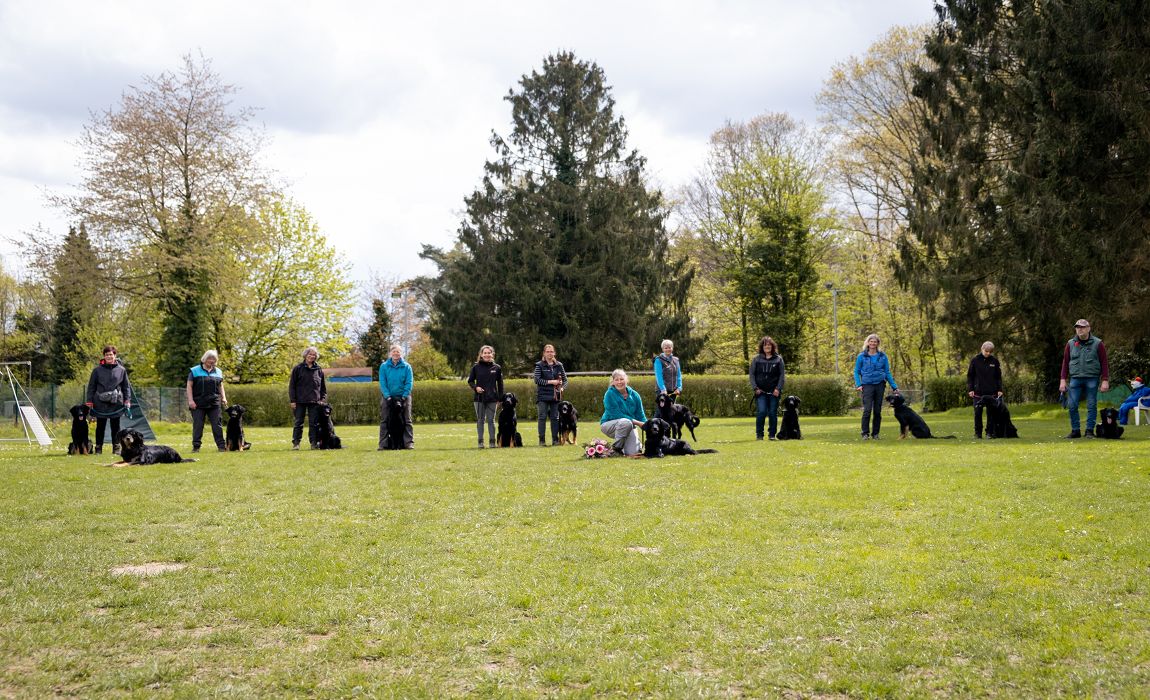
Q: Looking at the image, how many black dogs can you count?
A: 13